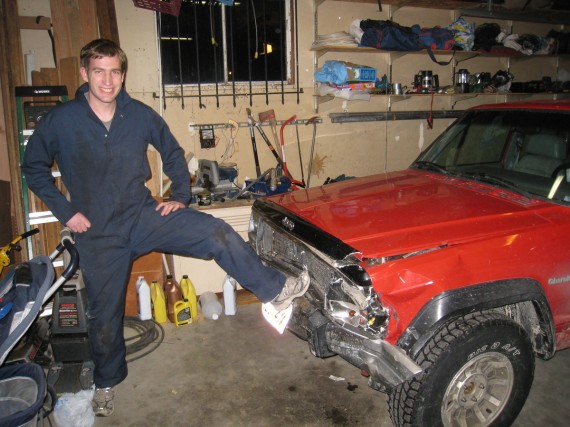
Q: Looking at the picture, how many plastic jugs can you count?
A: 7